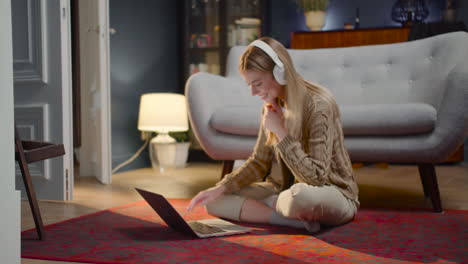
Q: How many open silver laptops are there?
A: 1